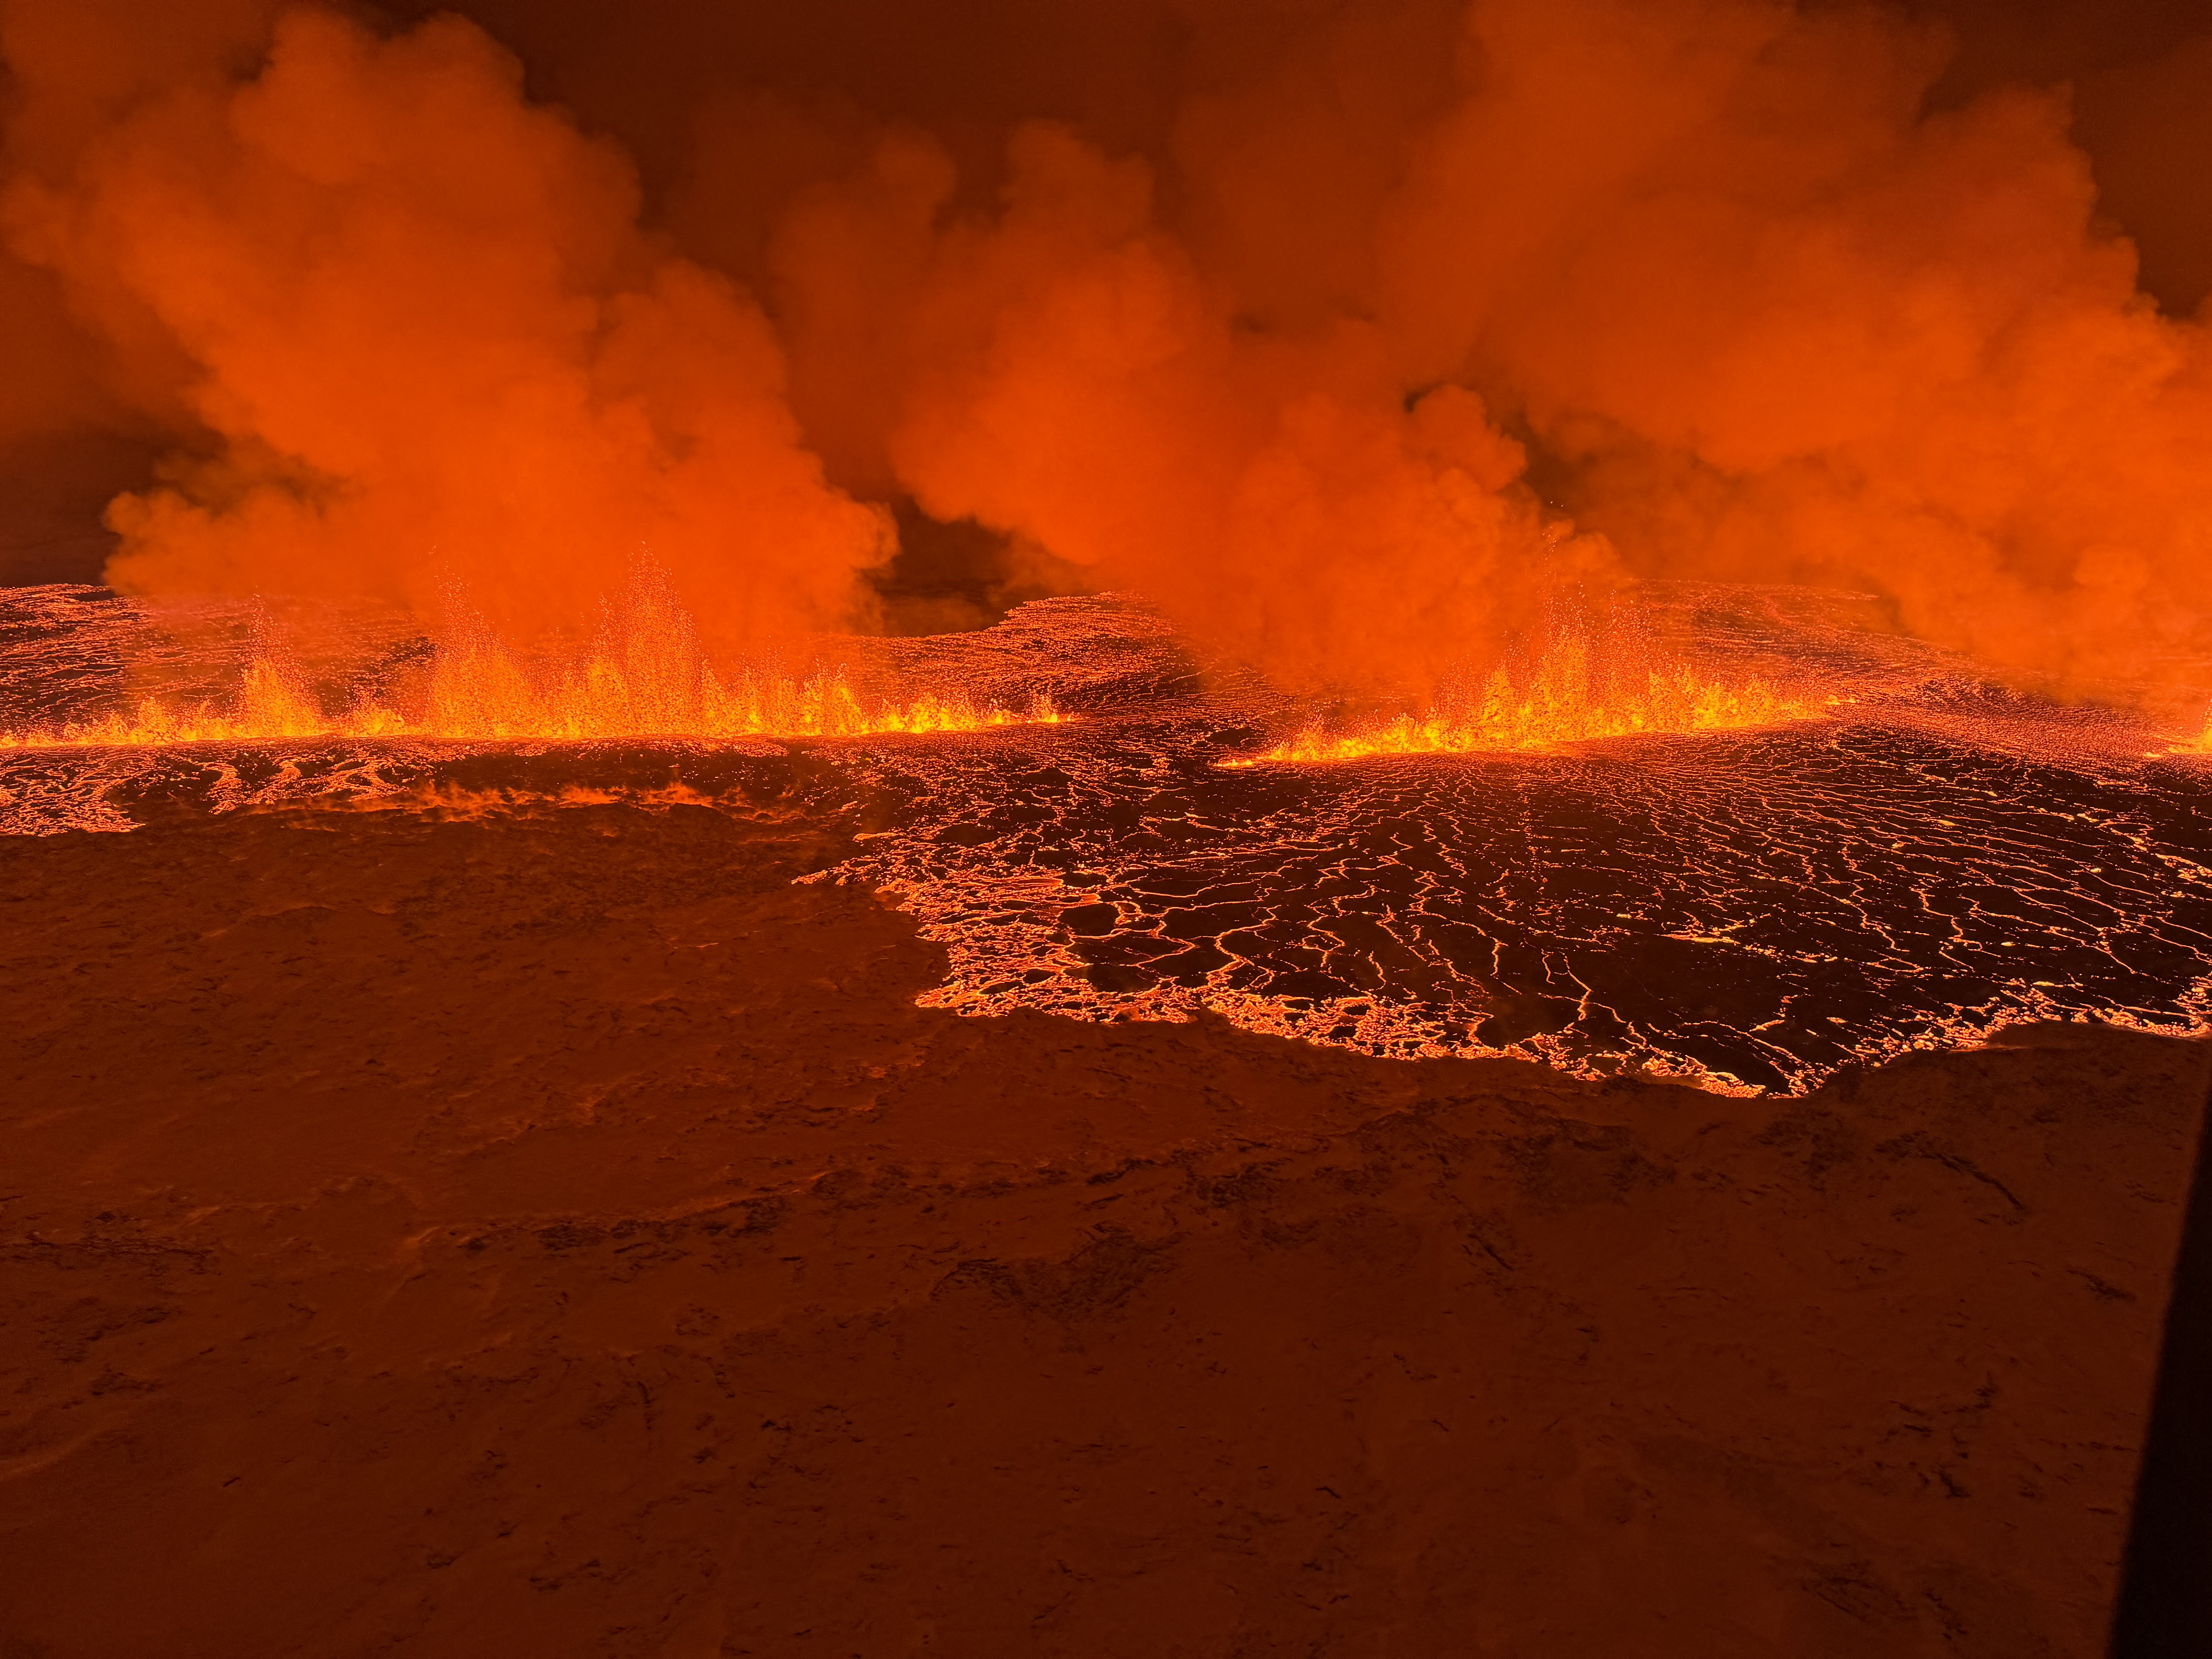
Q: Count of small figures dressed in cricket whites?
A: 0